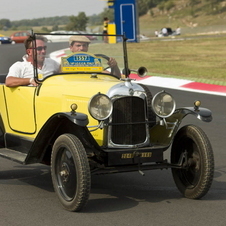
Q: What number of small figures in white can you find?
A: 3